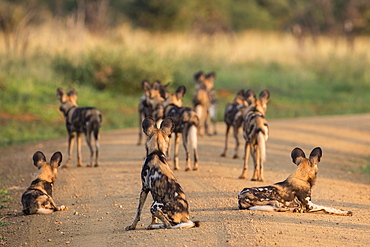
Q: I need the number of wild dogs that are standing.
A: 6